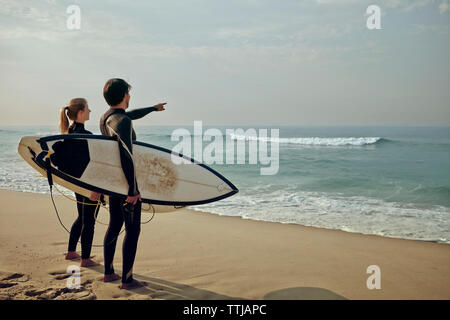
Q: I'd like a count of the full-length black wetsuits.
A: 2